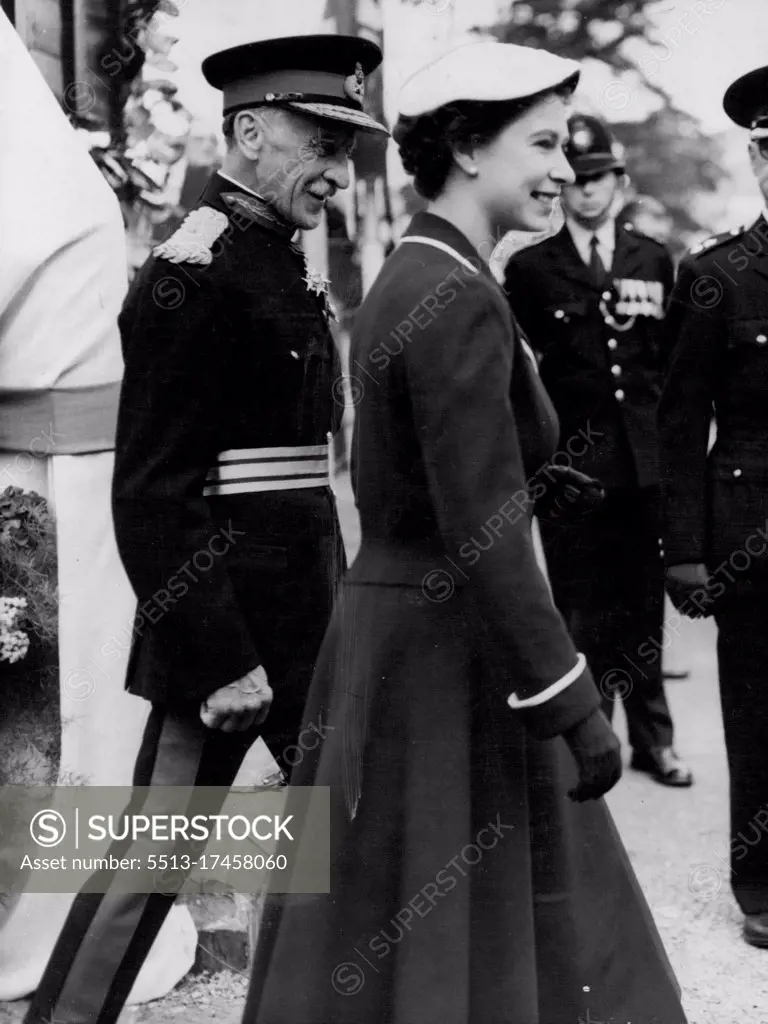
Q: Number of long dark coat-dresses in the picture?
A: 1